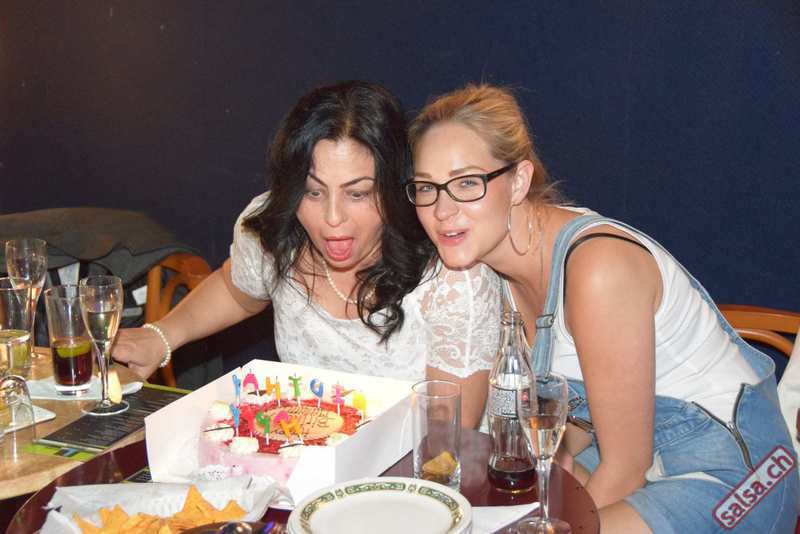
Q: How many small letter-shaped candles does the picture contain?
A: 12